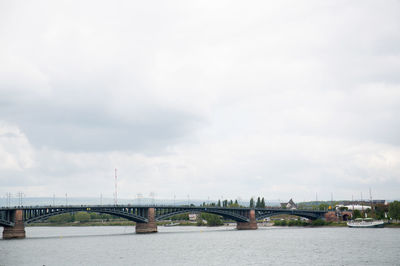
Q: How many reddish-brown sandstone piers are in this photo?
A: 3